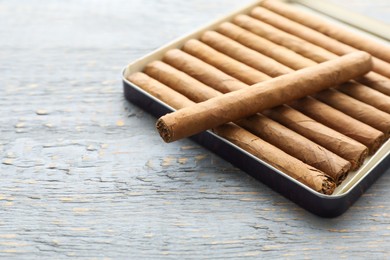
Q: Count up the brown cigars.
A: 10